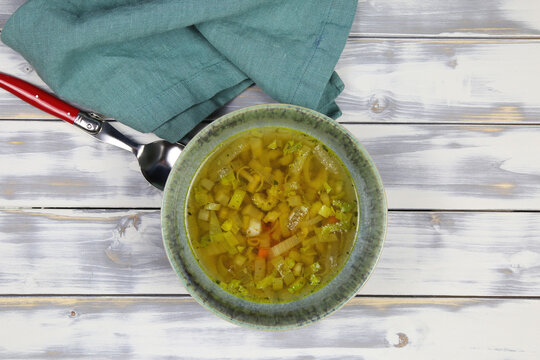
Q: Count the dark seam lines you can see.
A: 4